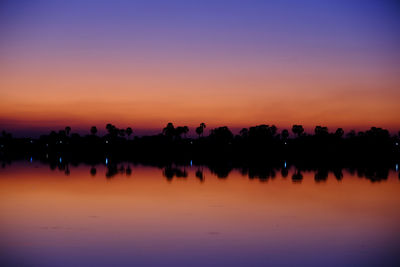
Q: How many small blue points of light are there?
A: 6